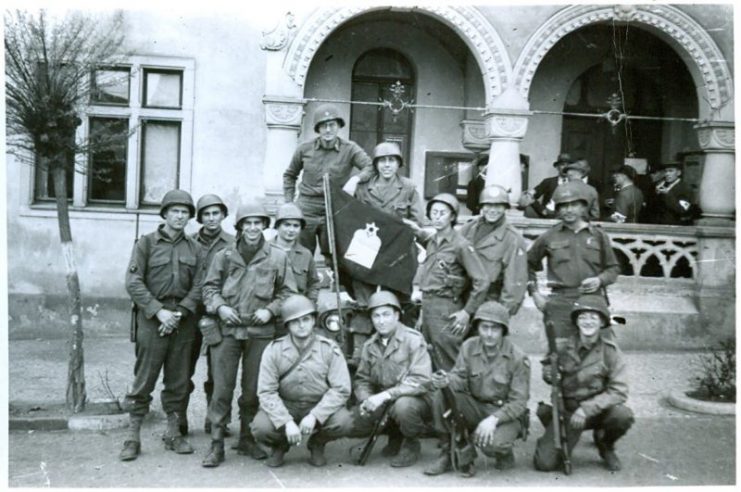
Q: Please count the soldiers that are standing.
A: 9